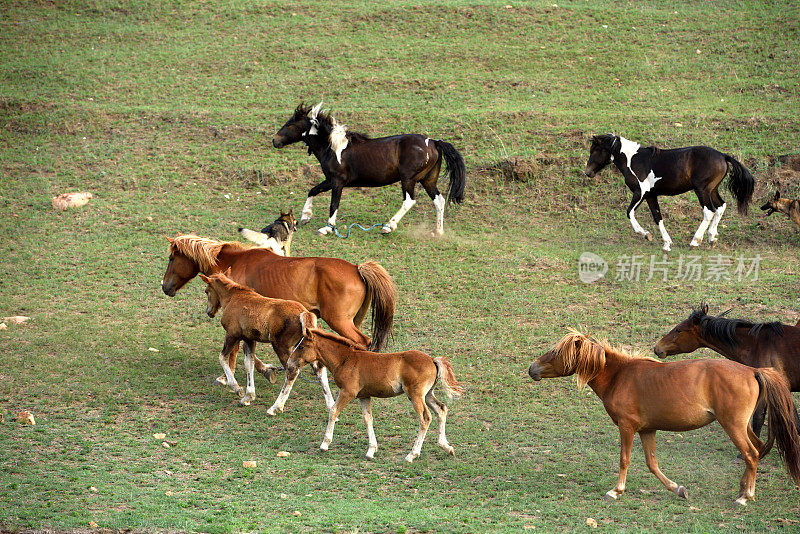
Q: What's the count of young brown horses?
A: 2